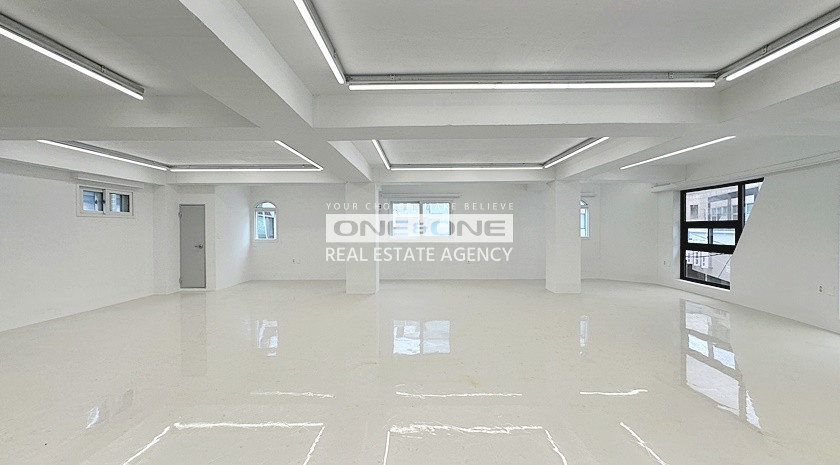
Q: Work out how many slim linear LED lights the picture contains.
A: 11